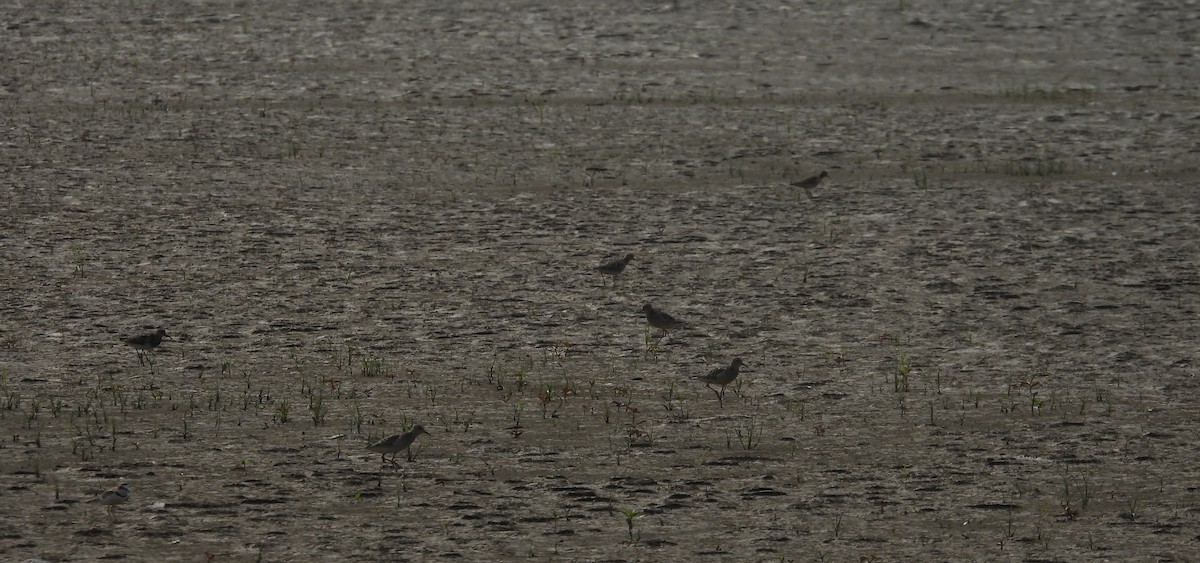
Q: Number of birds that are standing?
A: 7